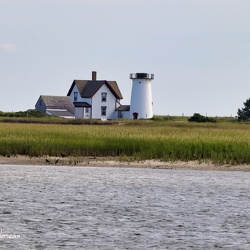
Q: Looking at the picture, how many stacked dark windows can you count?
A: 2